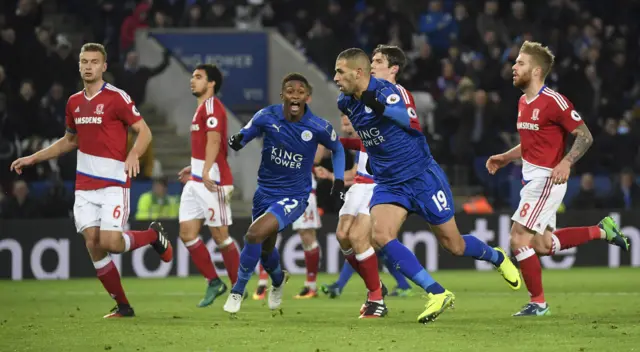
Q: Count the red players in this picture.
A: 5